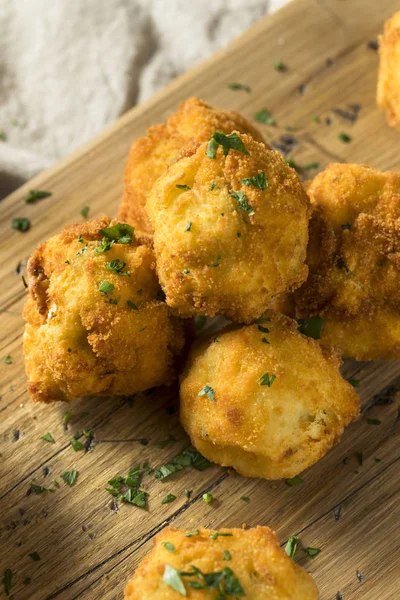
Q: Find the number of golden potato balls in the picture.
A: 7